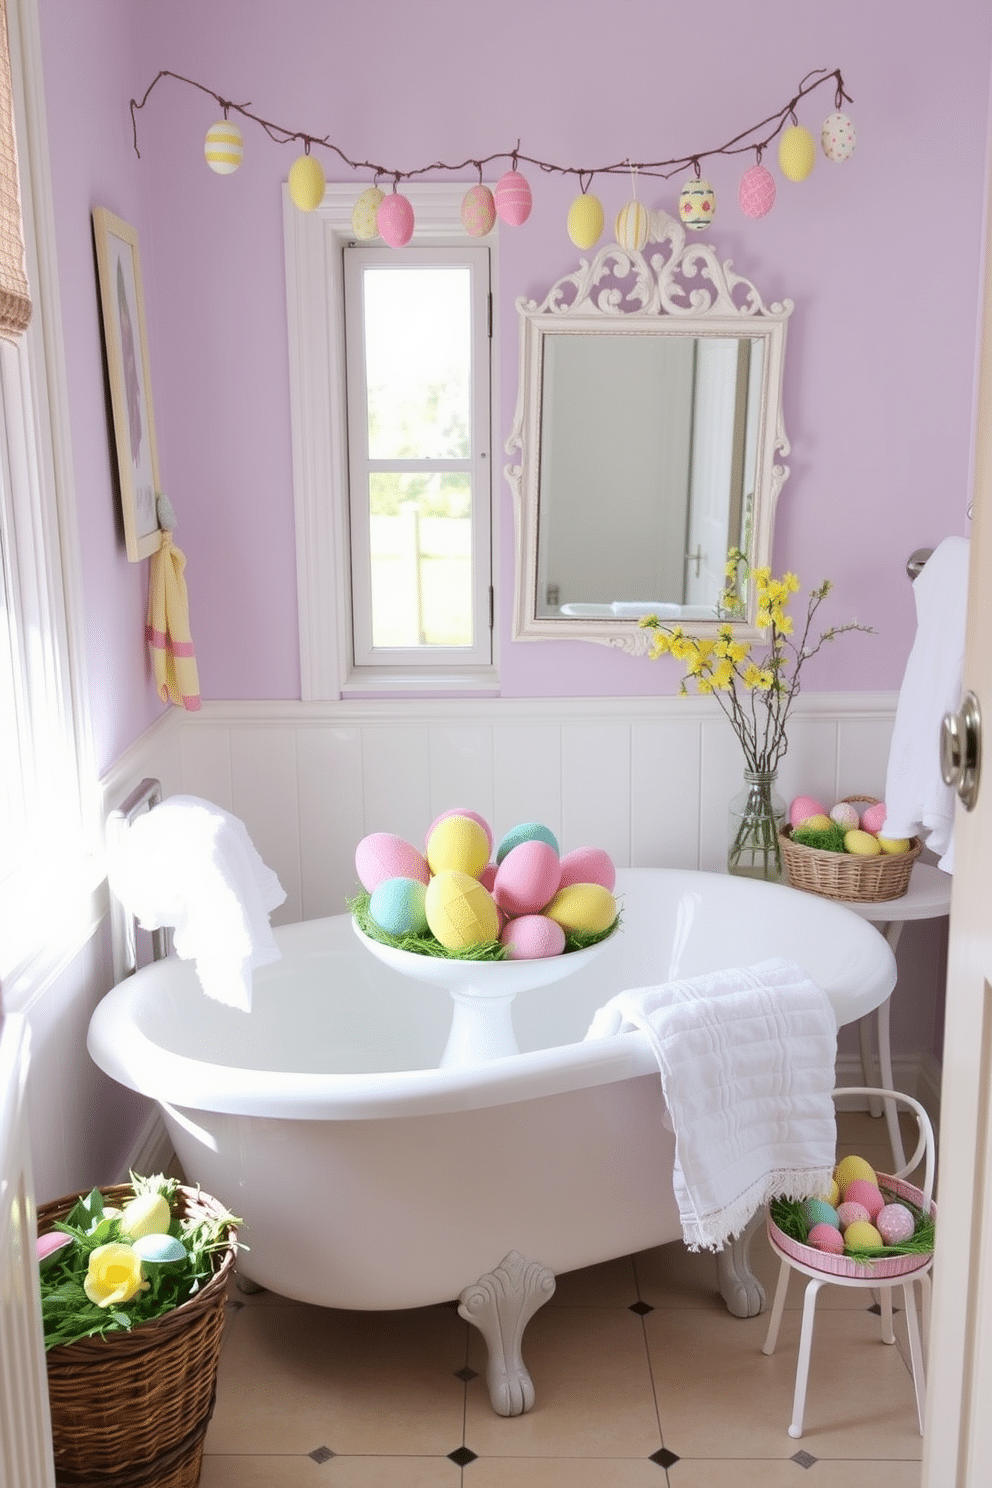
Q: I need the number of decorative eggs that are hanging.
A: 12